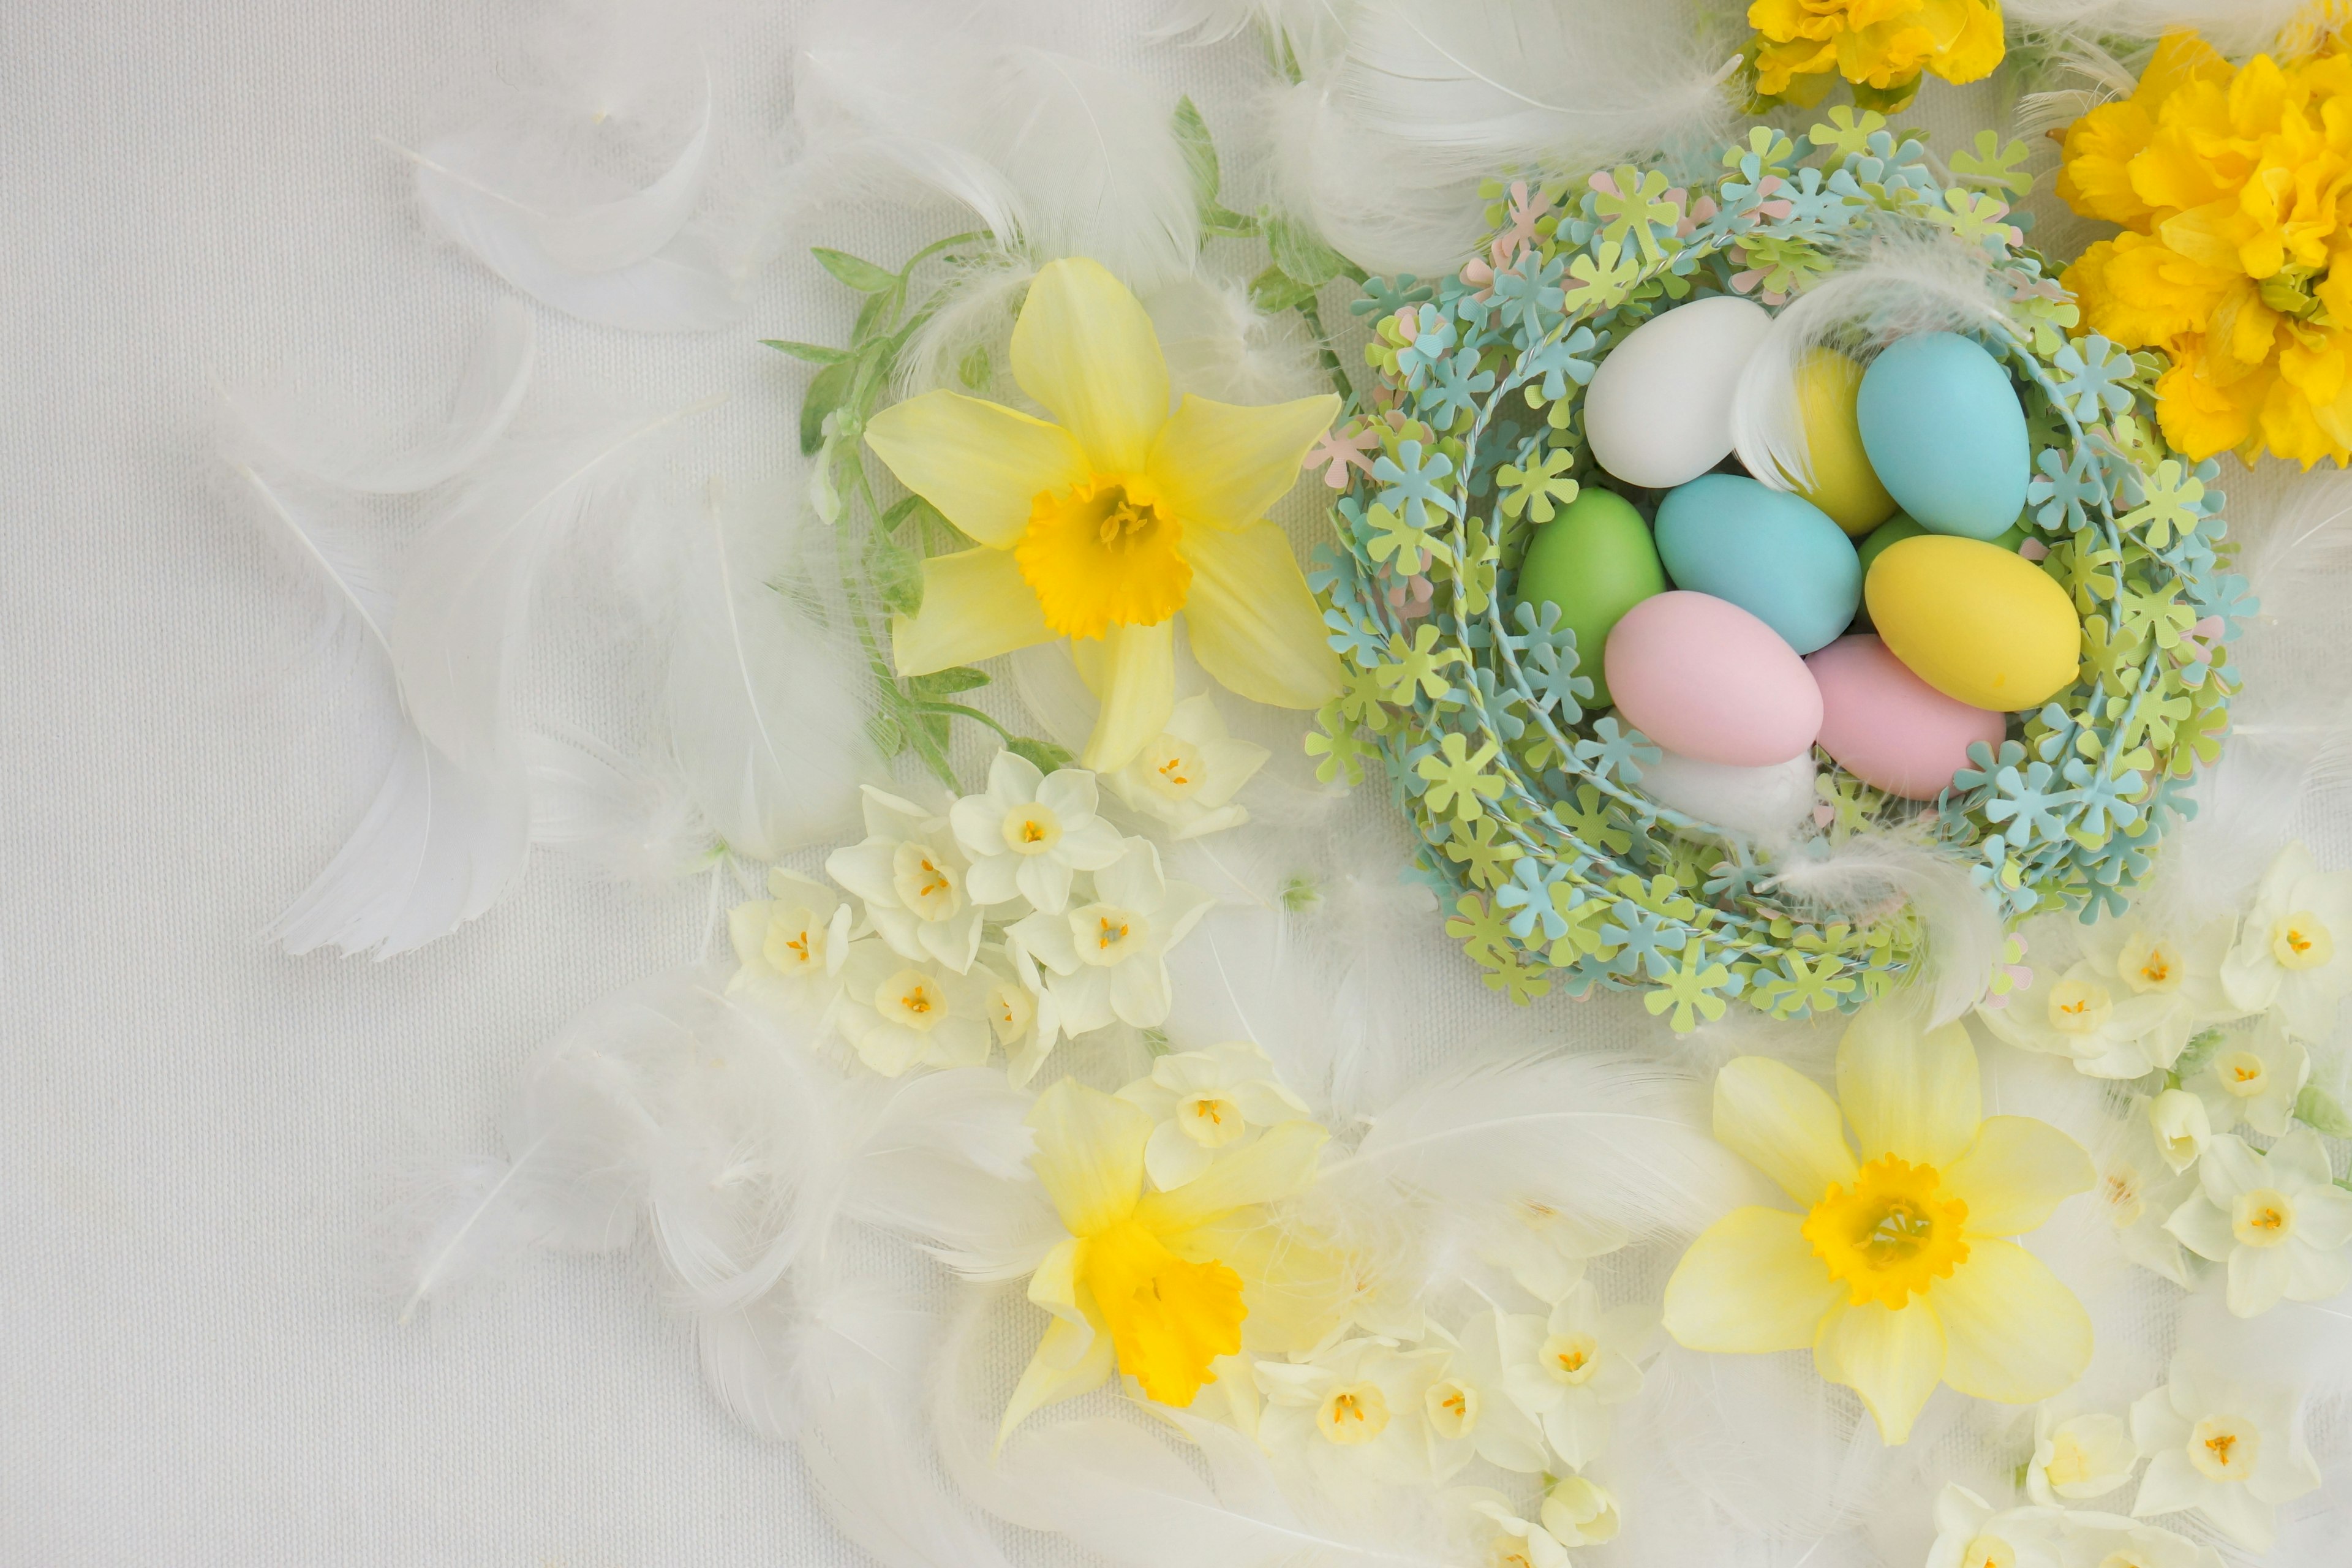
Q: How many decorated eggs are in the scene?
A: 10